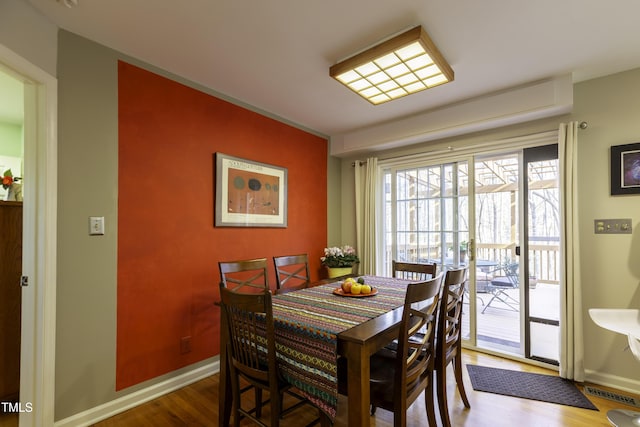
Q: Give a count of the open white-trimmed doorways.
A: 1